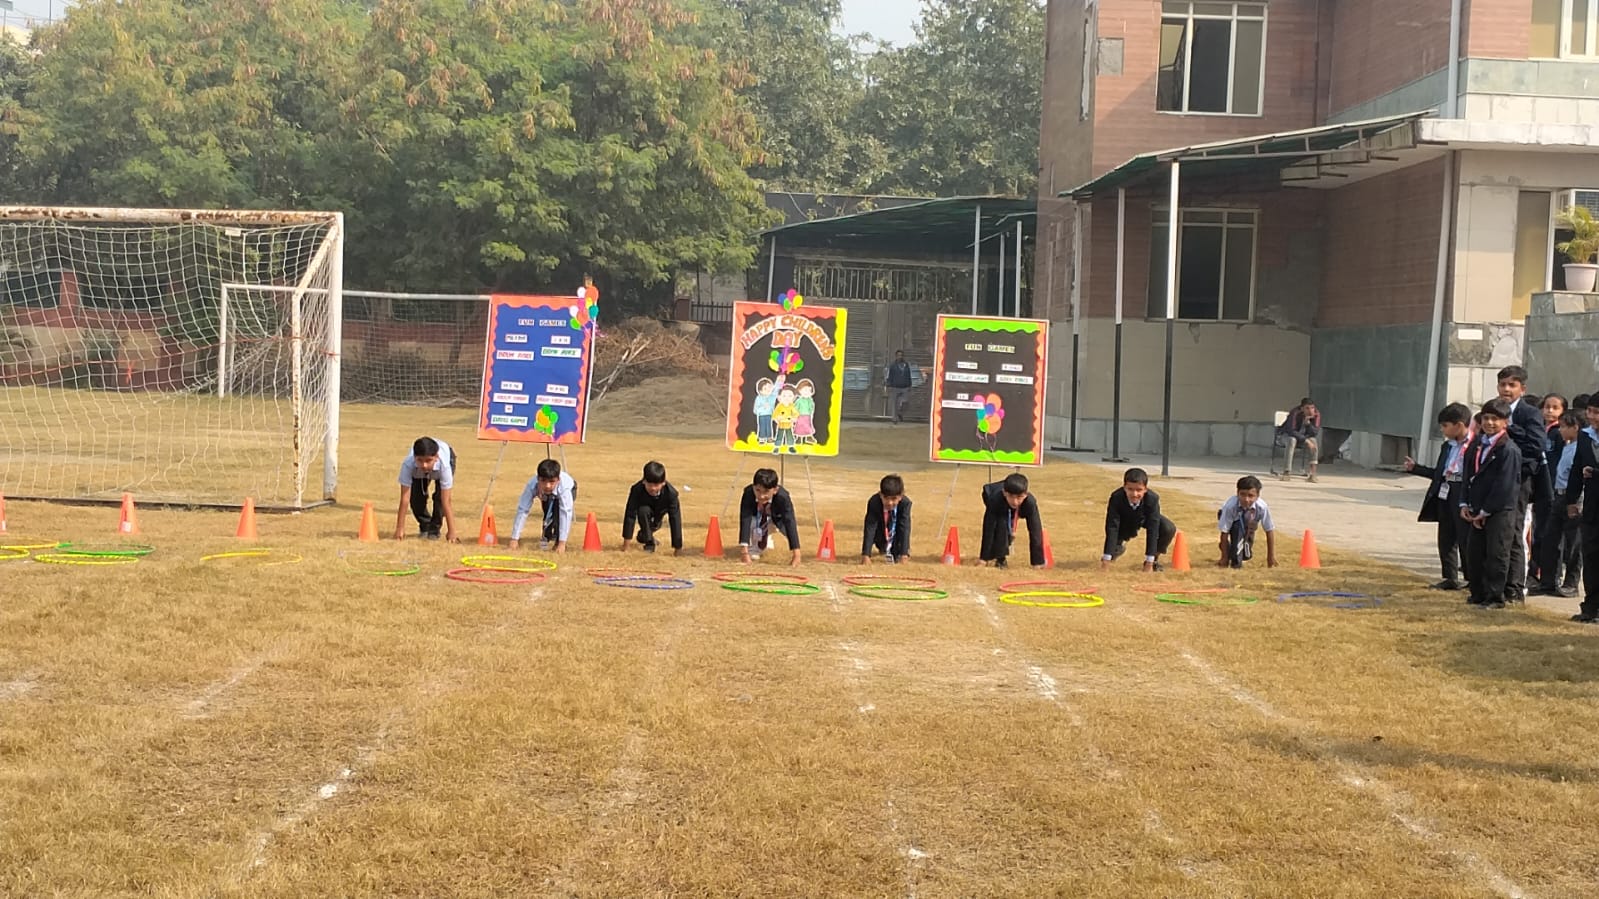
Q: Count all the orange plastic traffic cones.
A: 12